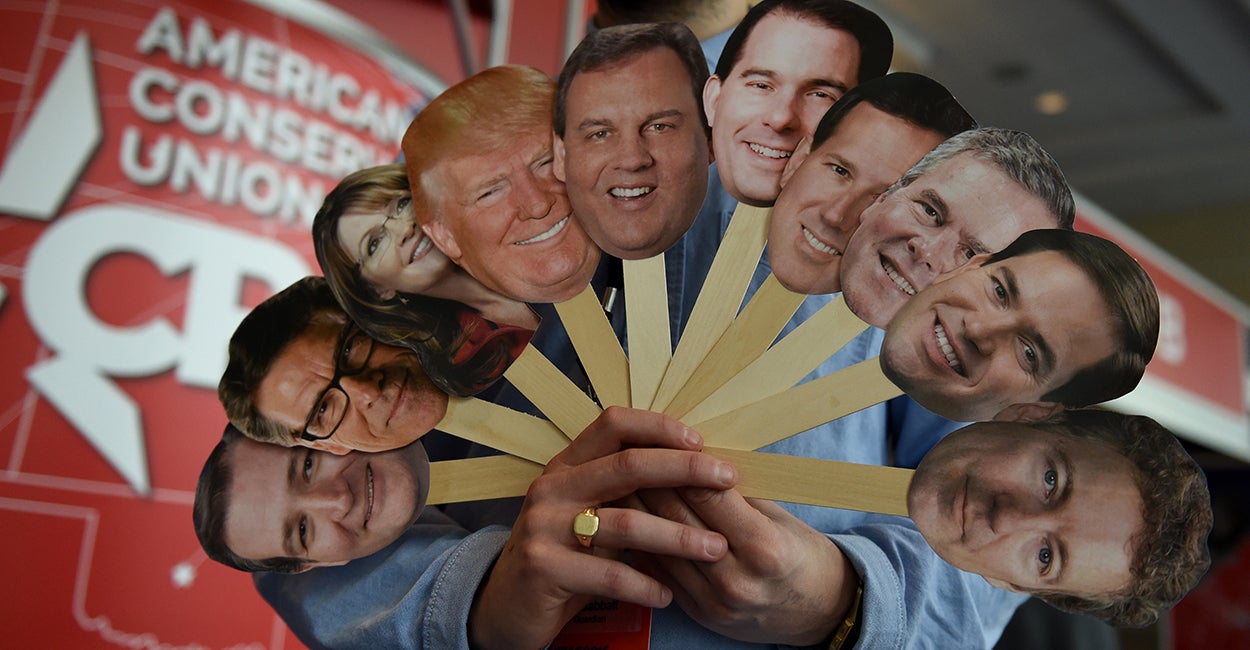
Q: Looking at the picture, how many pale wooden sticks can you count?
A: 10